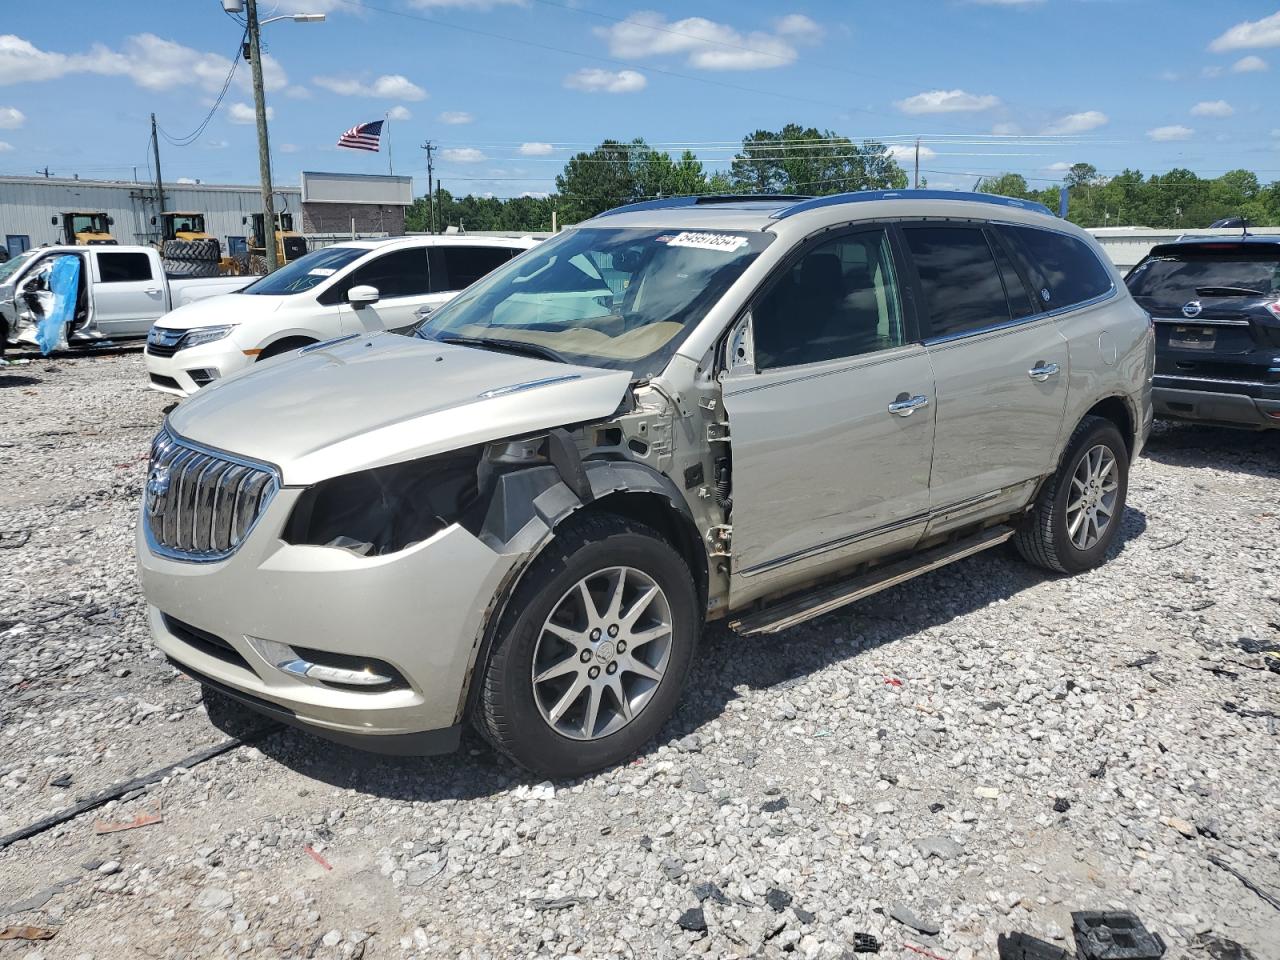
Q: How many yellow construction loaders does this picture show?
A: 3